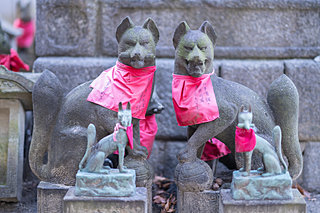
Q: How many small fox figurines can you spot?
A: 2